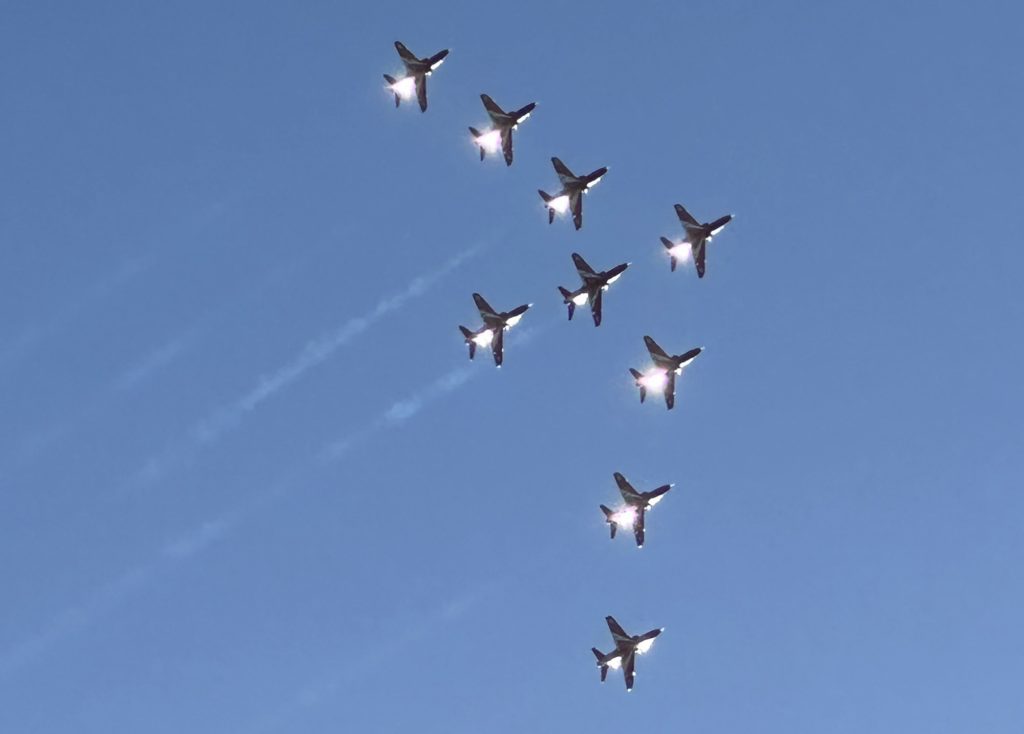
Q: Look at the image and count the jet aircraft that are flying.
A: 9